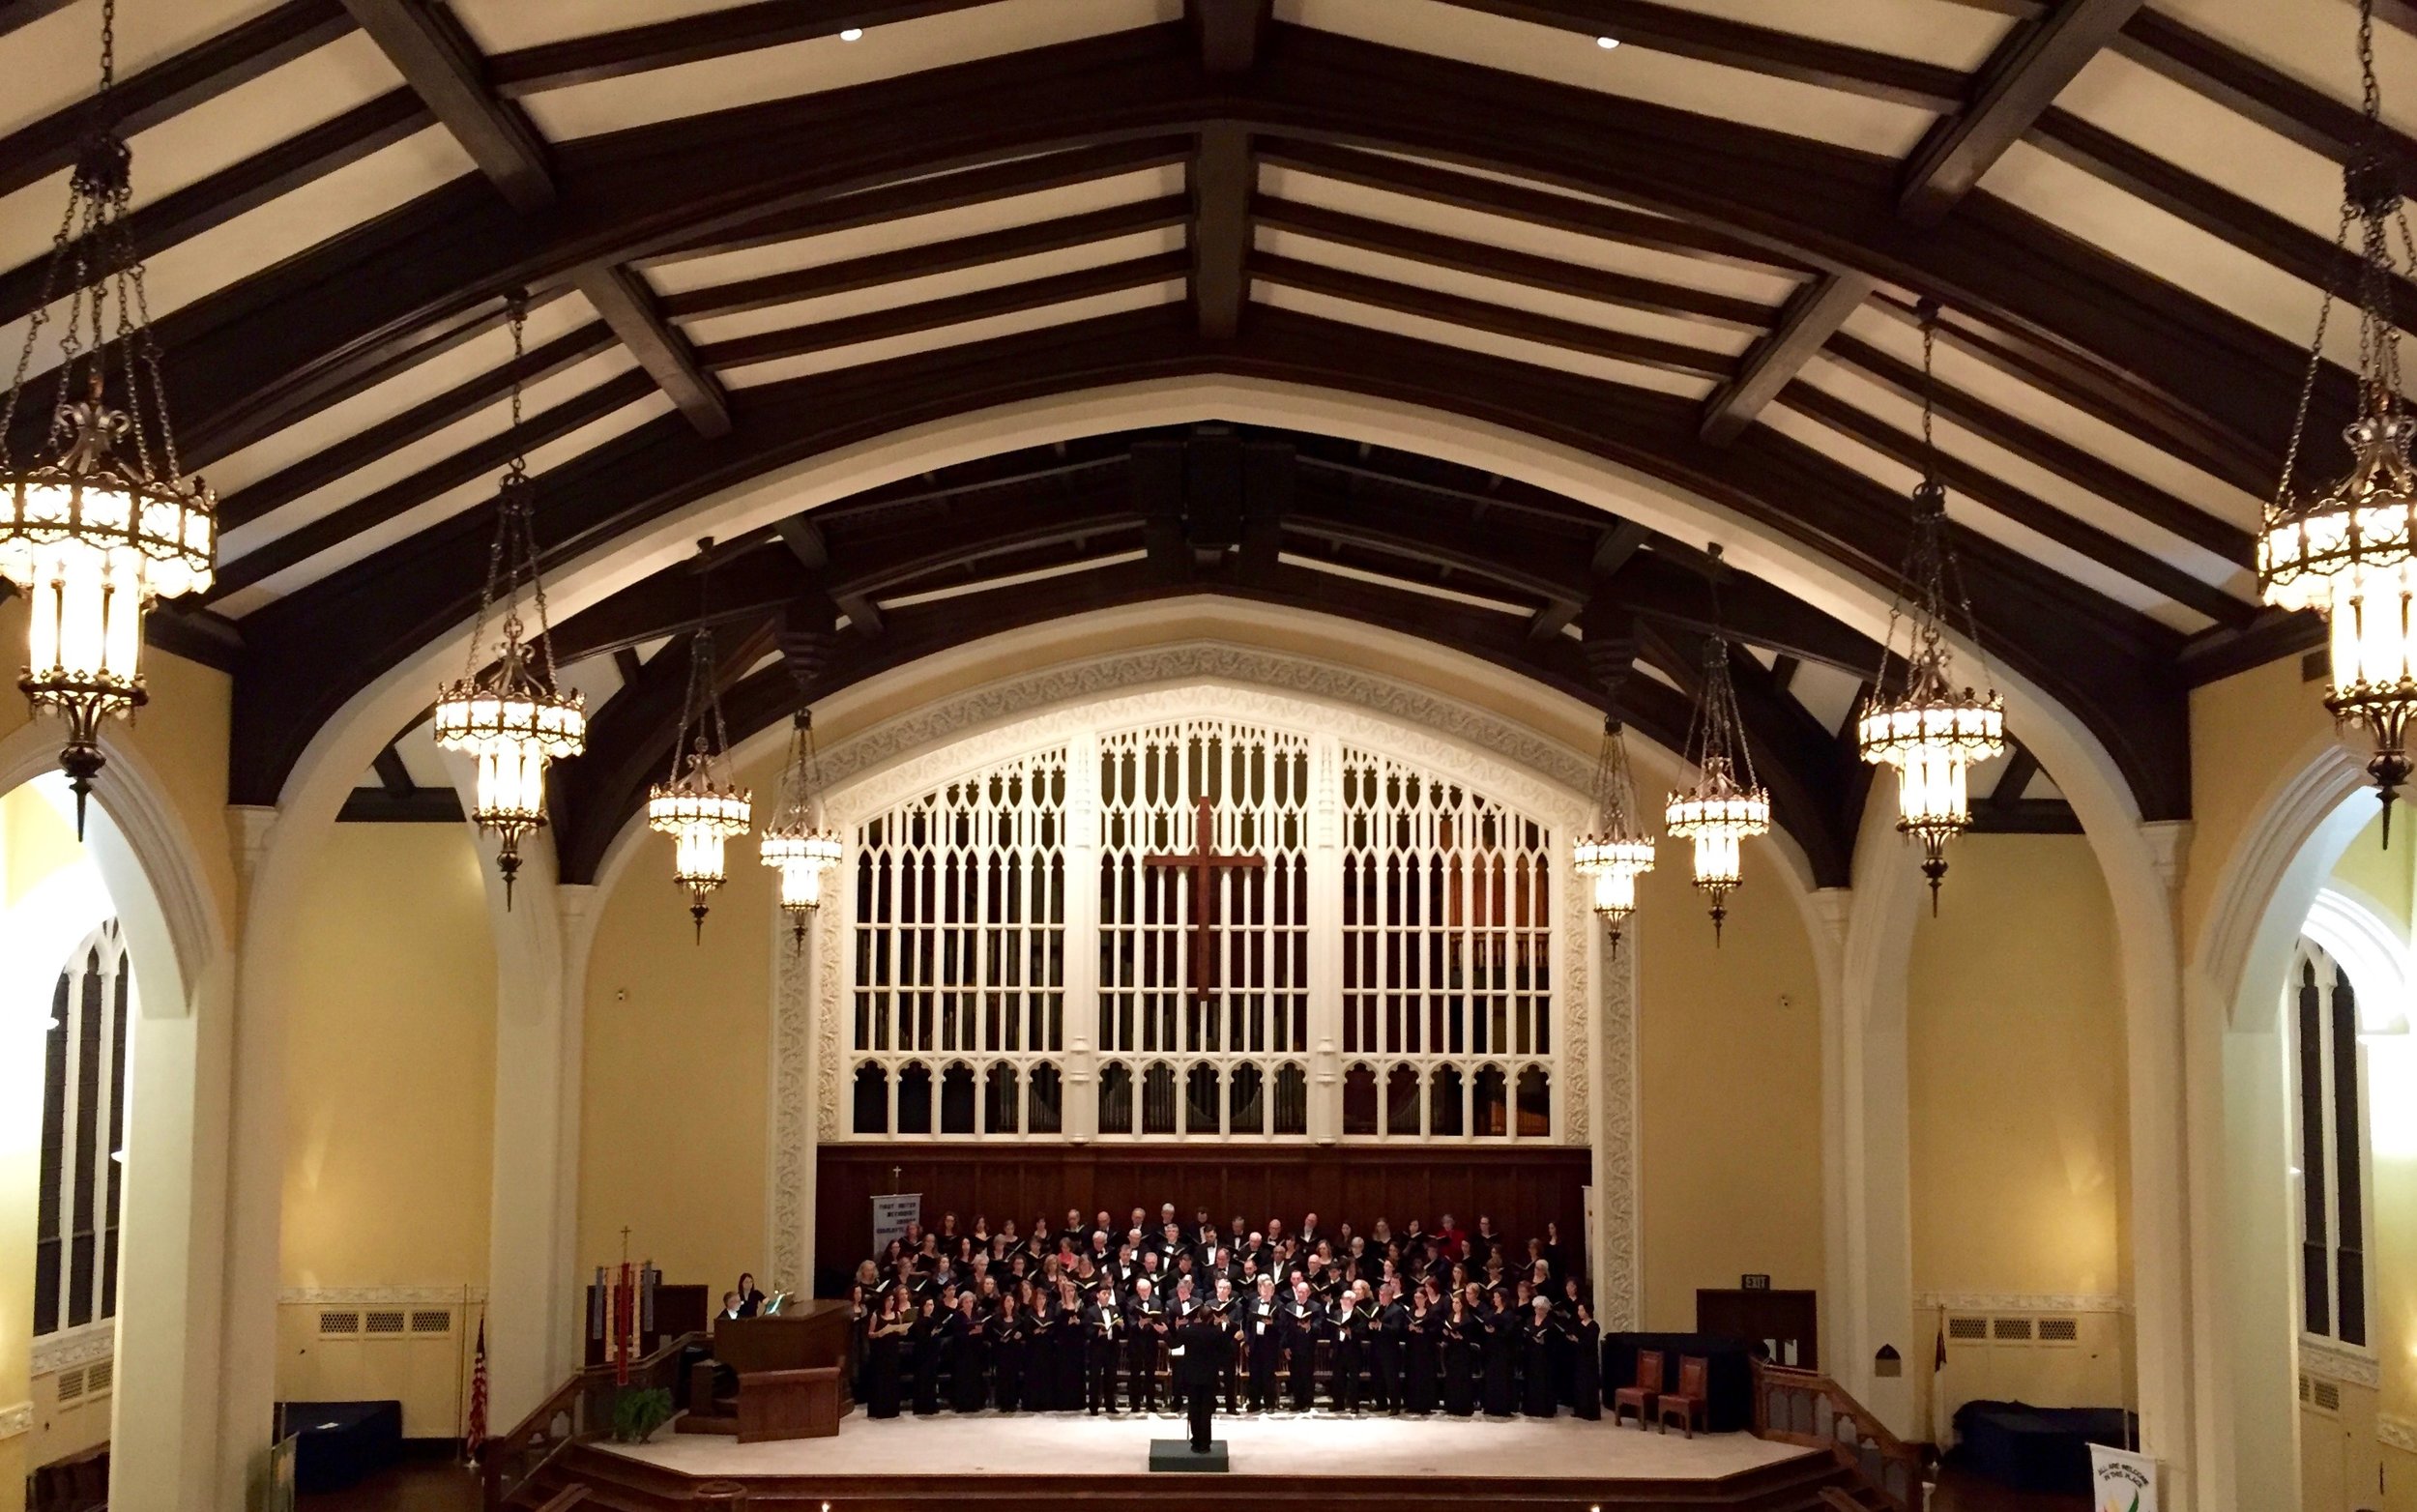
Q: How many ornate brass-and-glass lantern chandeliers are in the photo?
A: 8